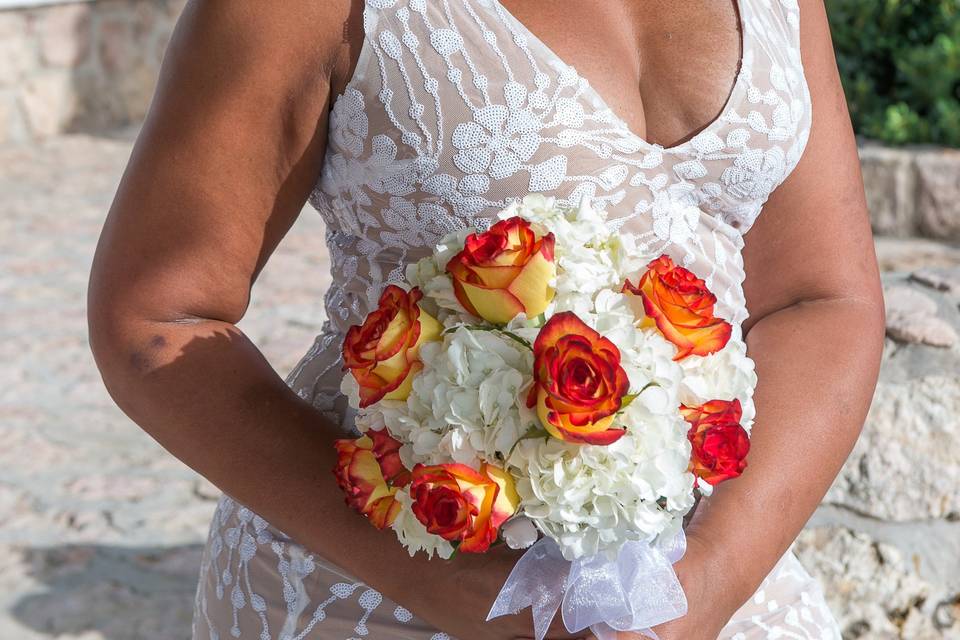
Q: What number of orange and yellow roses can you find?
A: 7